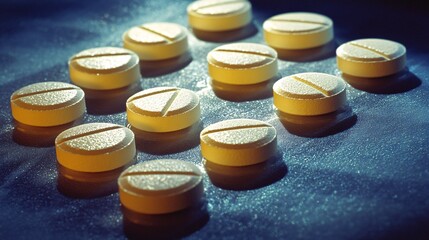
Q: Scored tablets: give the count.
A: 12